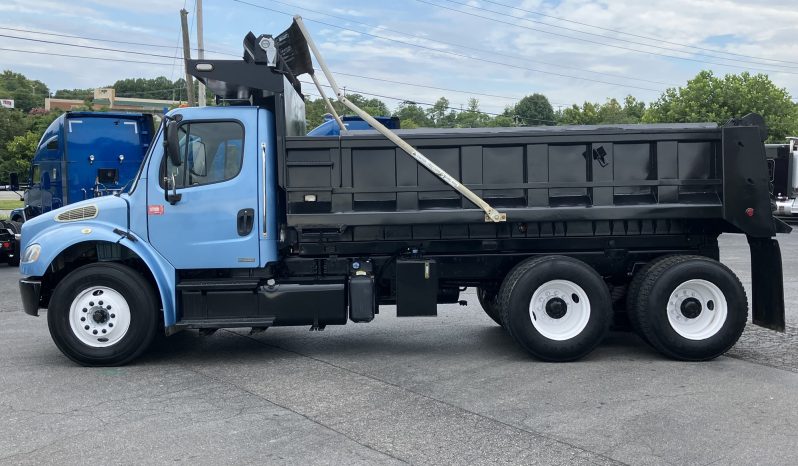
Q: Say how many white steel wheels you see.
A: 3